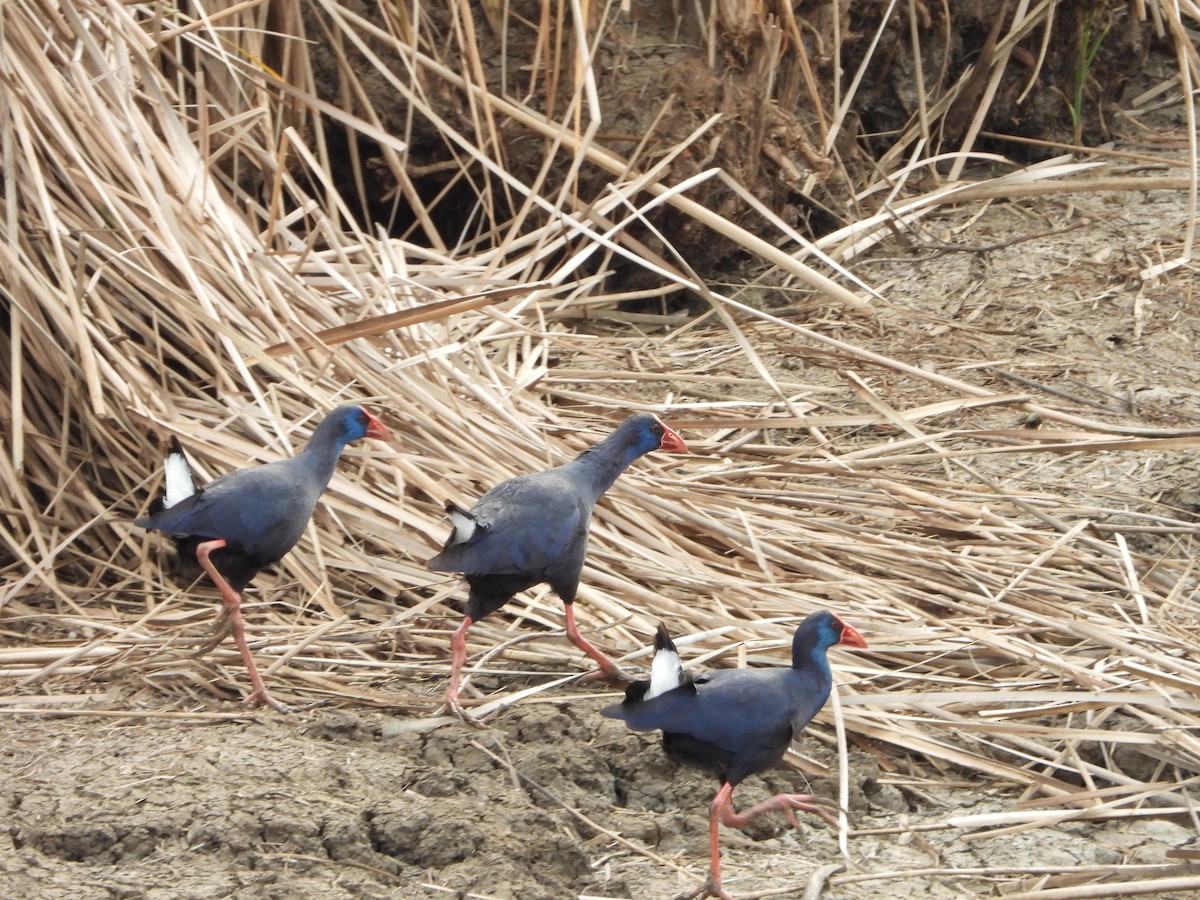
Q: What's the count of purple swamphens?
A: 3